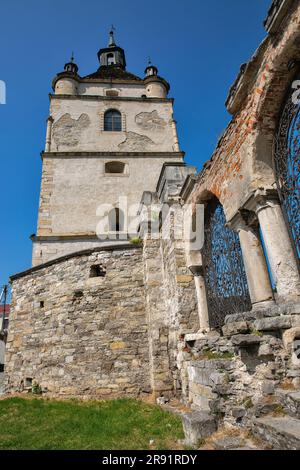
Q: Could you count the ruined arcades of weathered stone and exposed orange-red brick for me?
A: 1